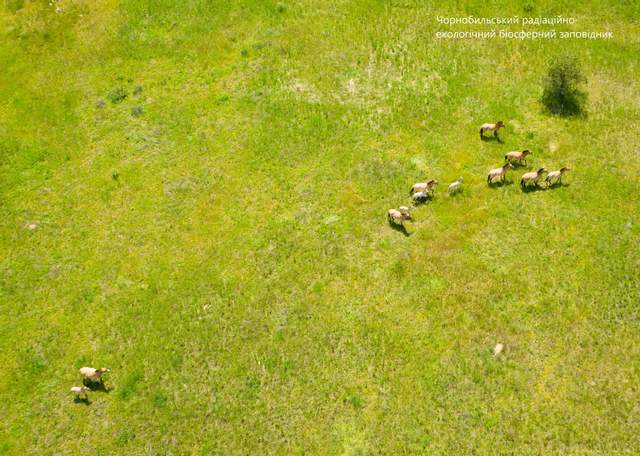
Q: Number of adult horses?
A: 8